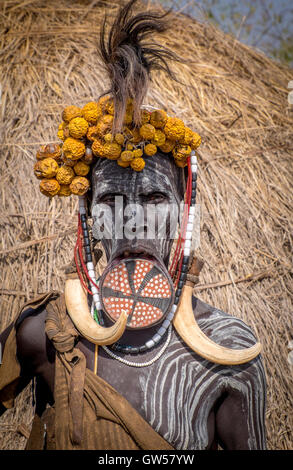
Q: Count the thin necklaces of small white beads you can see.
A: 1